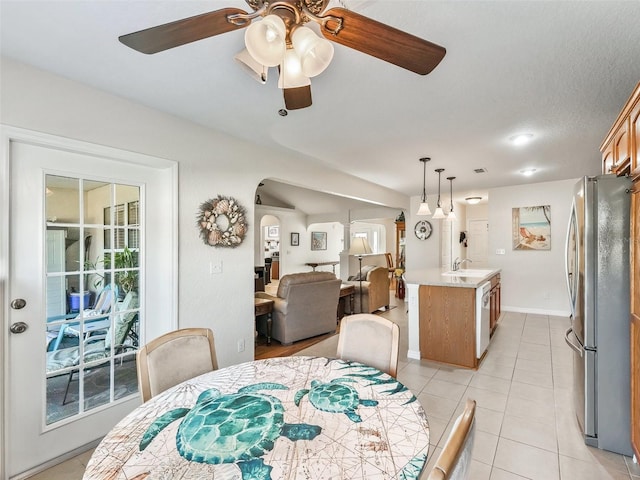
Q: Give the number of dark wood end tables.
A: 2